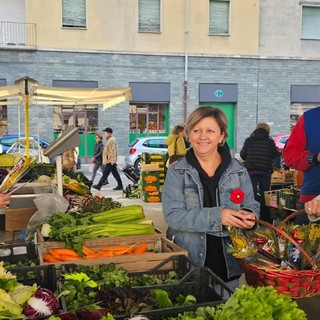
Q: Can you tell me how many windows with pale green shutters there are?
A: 4